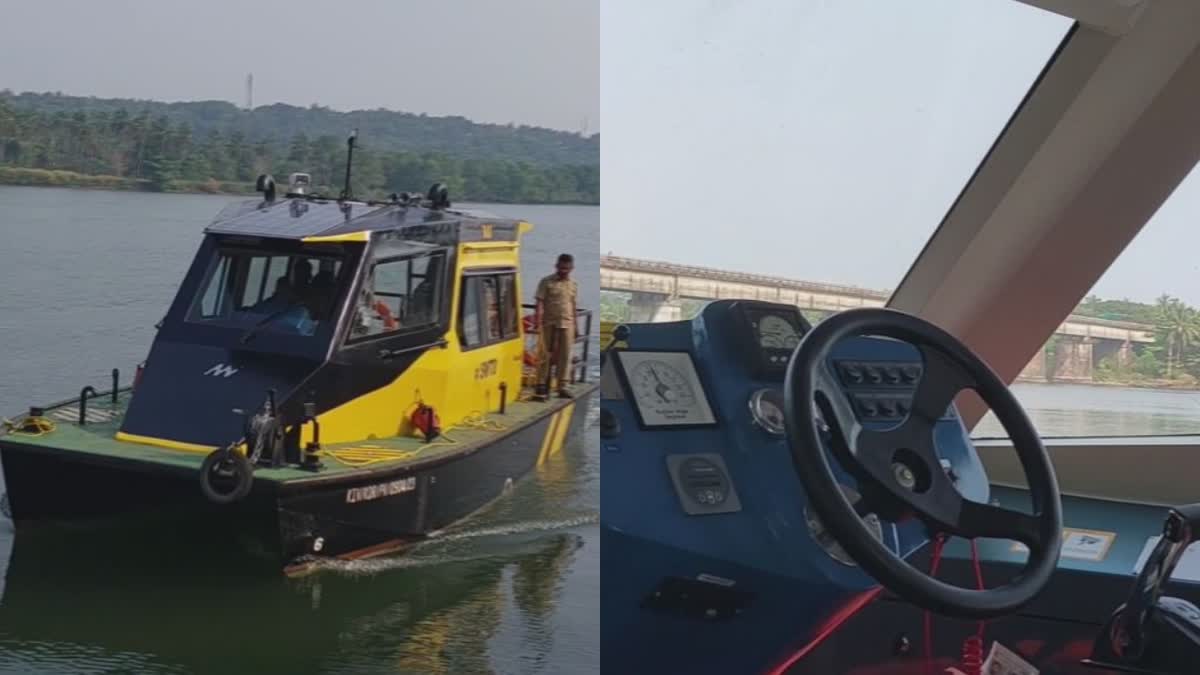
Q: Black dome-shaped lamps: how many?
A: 2